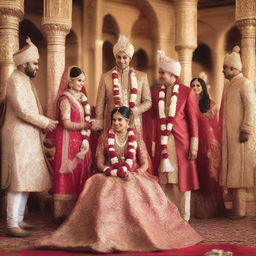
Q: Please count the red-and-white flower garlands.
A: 4